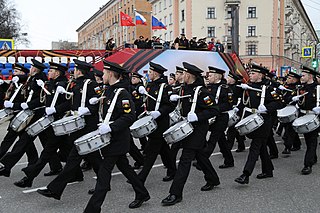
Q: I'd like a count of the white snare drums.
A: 12